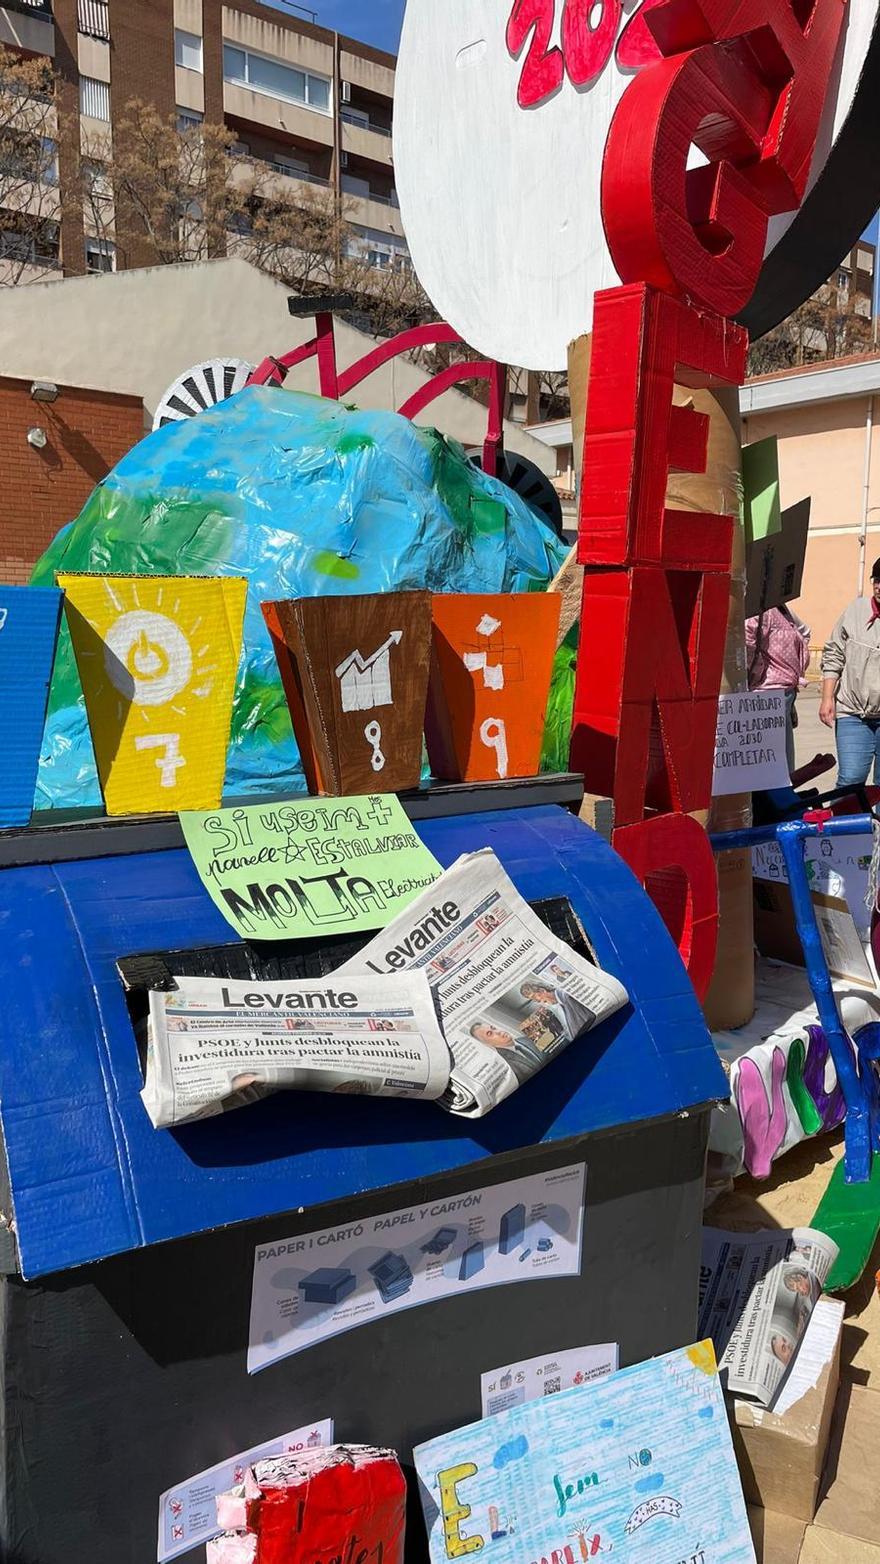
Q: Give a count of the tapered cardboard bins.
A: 4